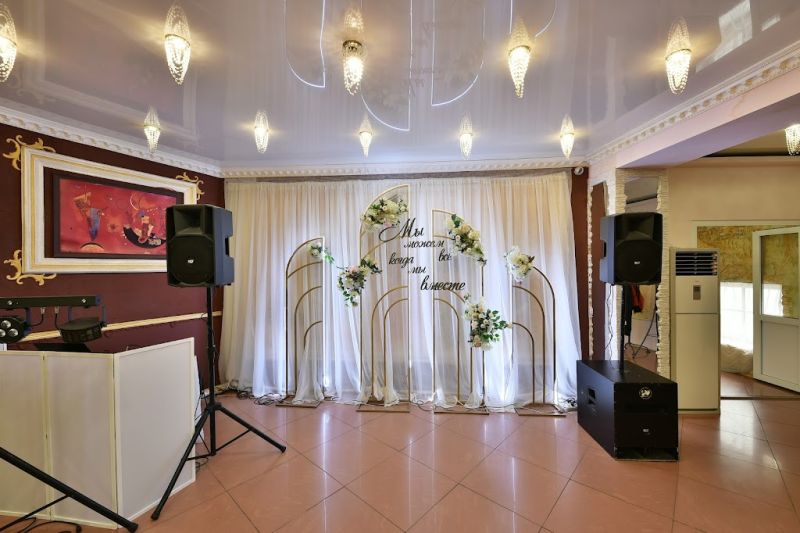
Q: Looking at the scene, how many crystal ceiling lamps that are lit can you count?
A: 11